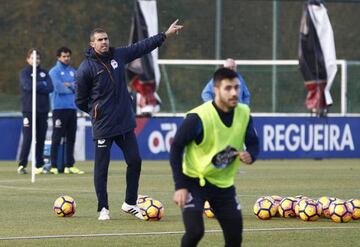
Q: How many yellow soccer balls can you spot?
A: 12